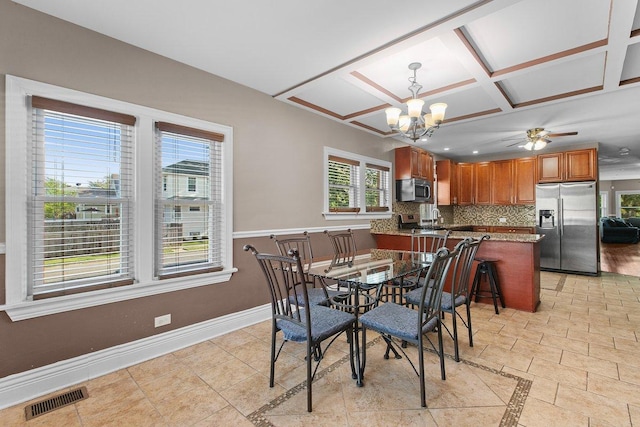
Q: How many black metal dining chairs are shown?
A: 6